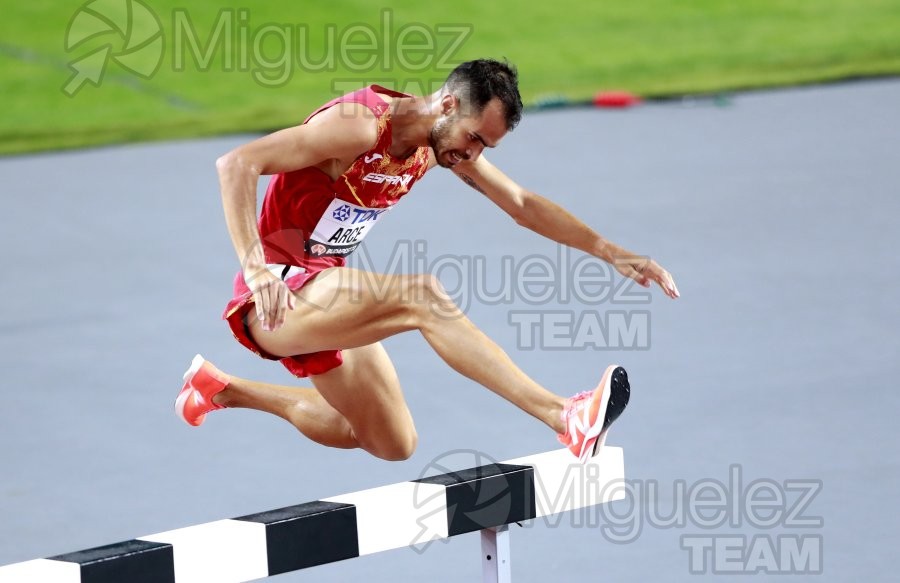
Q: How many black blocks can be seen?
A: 3